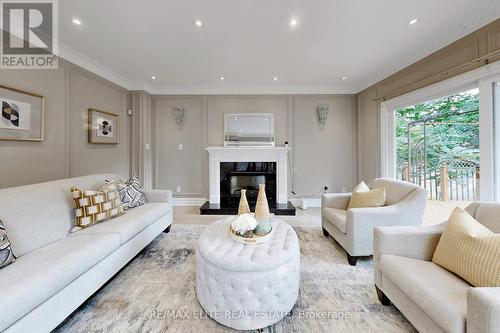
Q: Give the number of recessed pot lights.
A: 8